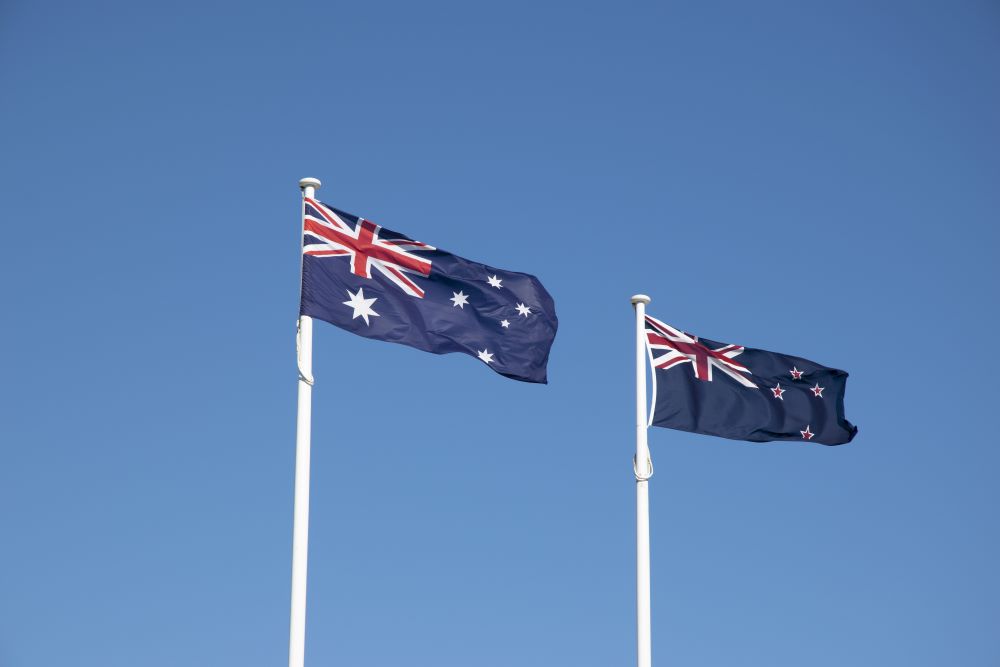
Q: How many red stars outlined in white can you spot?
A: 4